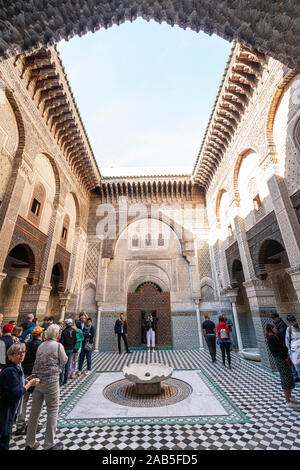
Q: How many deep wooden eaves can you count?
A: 3